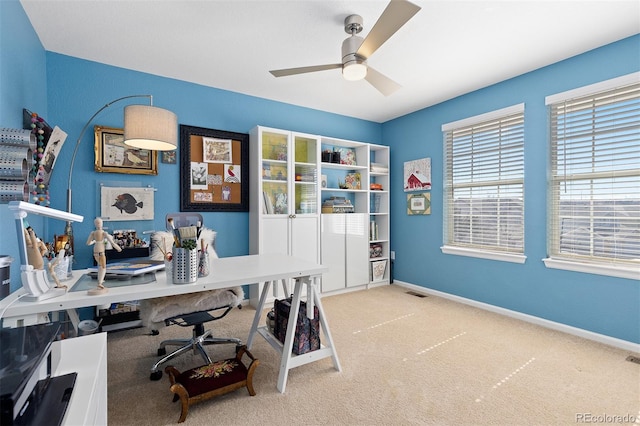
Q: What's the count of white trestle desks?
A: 1